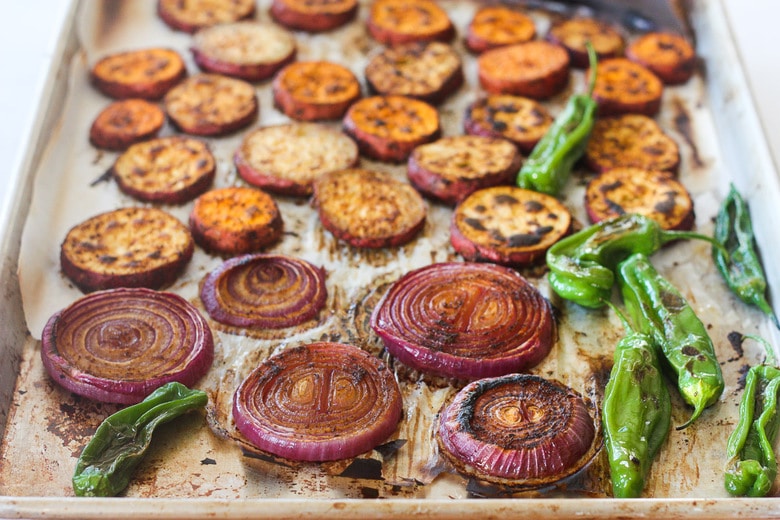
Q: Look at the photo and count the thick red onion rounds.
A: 5